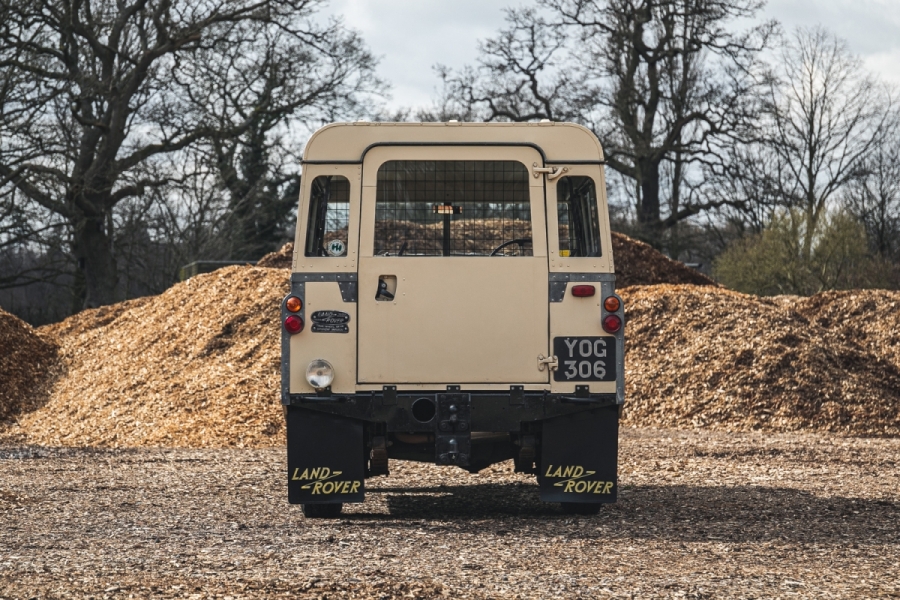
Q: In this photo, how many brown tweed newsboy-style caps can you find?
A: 0